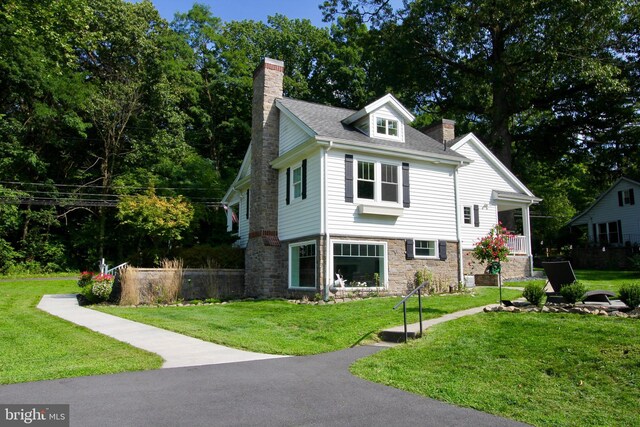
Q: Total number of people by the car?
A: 0